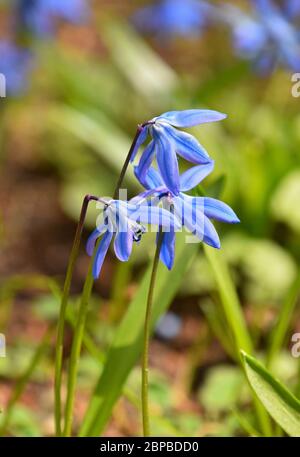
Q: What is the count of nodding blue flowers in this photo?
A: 3